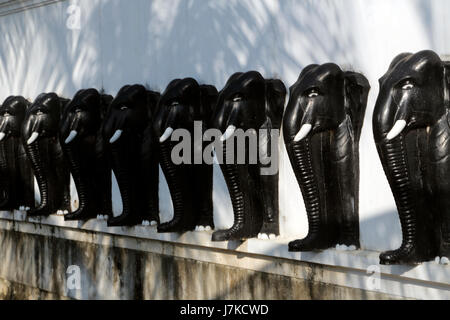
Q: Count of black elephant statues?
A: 8